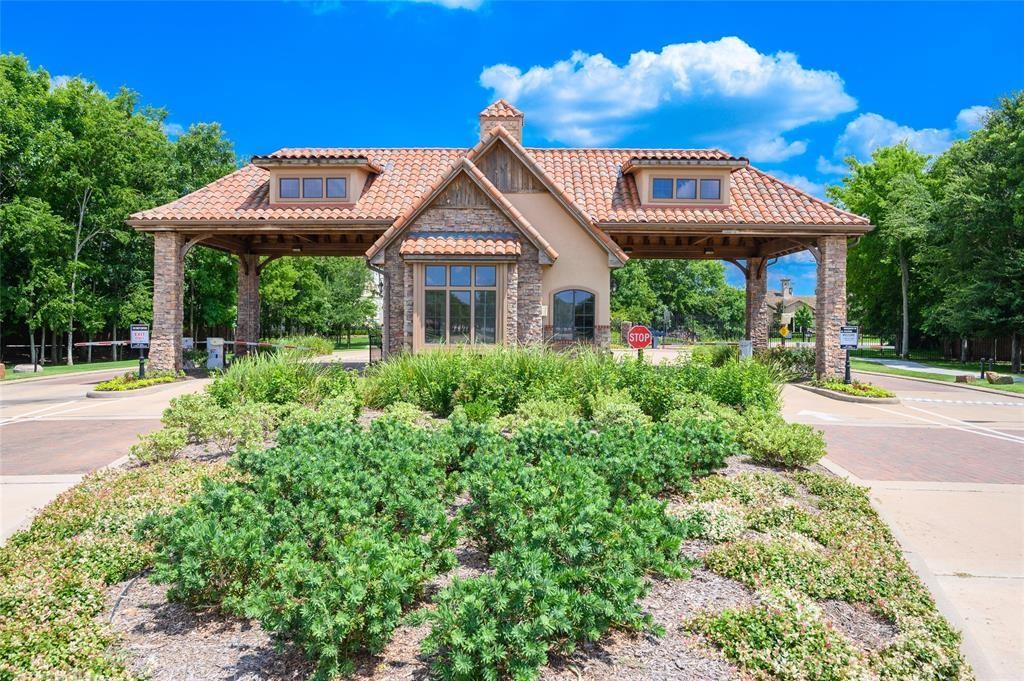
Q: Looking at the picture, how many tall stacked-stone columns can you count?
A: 4